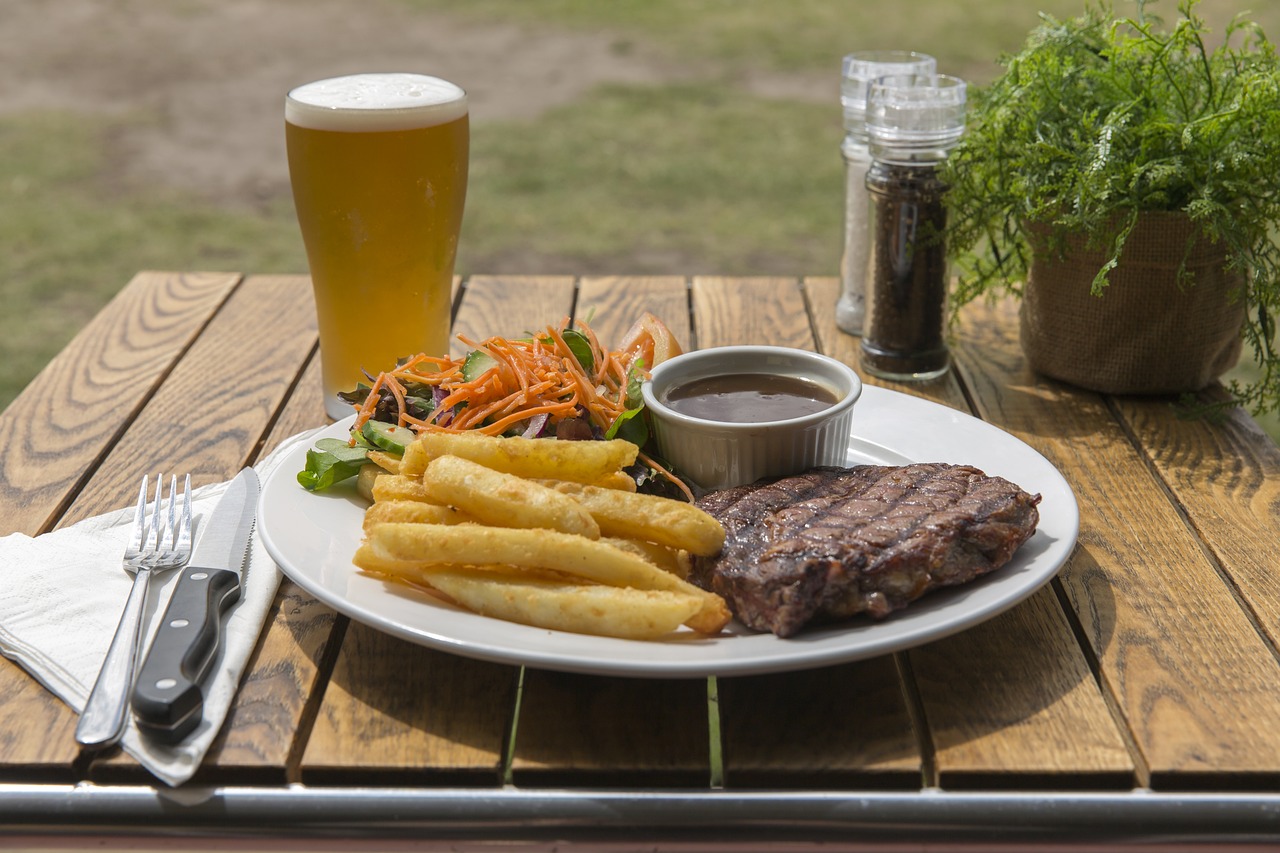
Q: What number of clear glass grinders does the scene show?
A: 2